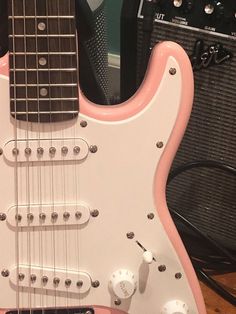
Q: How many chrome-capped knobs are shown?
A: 2